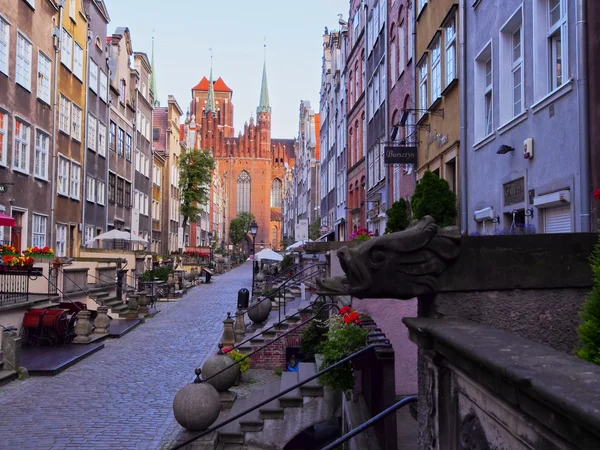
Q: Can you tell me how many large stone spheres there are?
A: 3